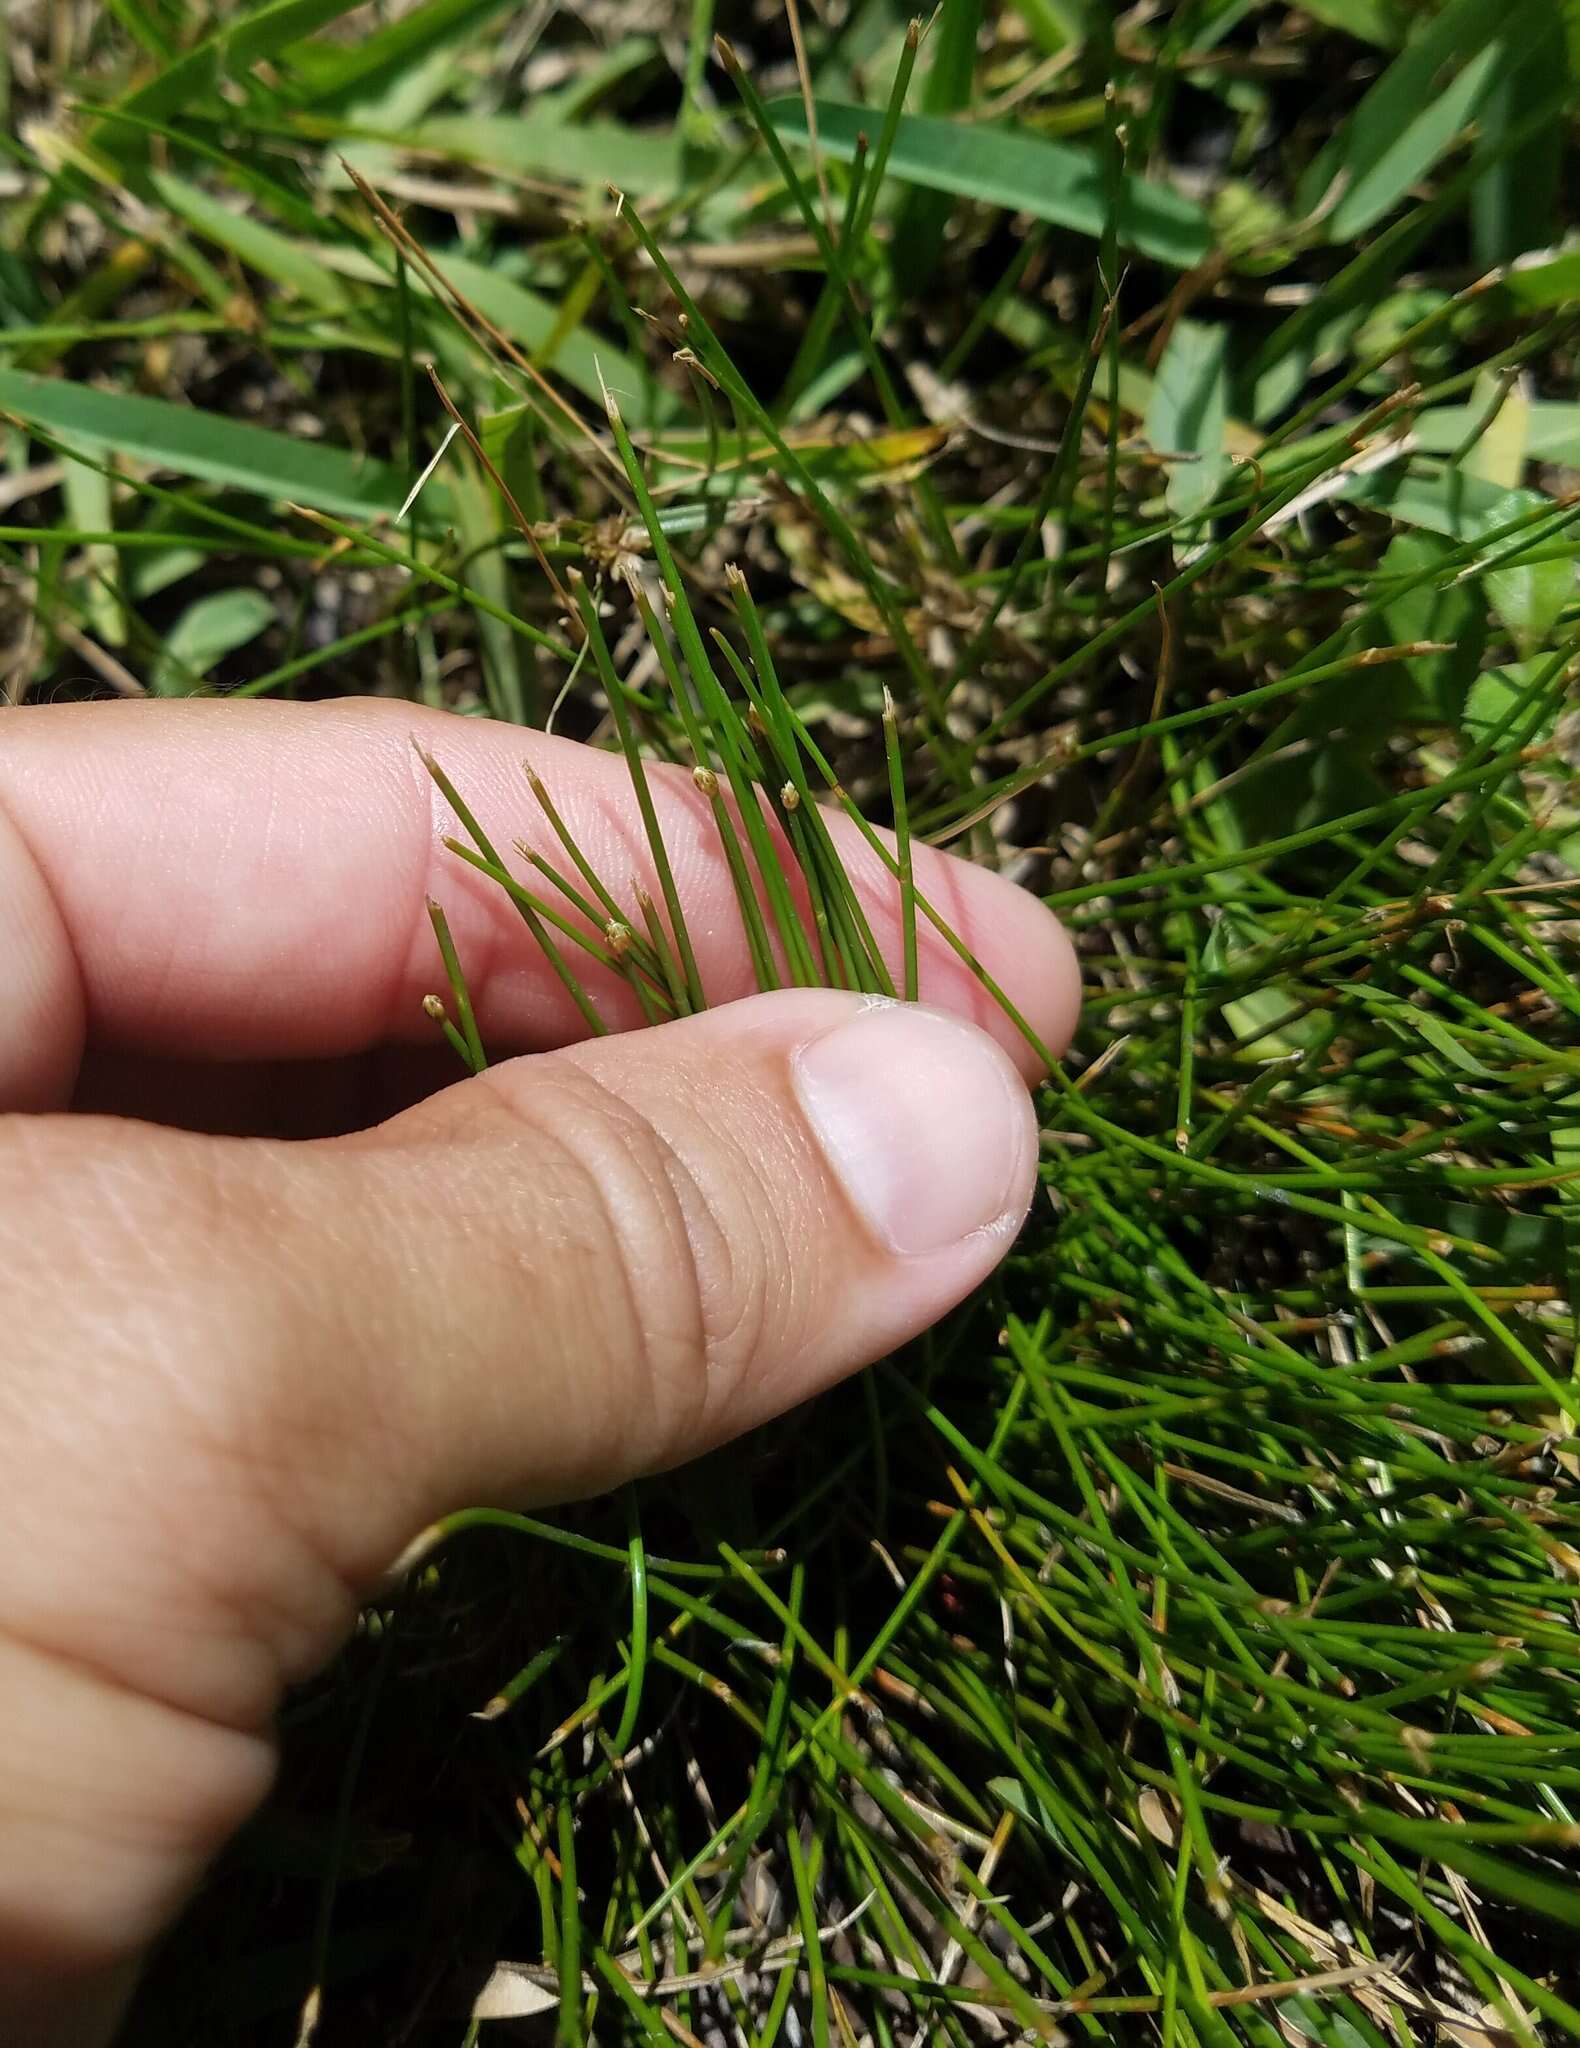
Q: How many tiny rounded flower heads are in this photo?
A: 4